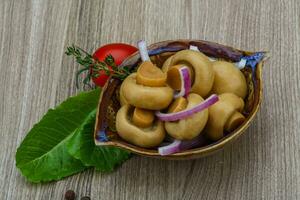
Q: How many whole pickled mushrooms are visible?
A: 6